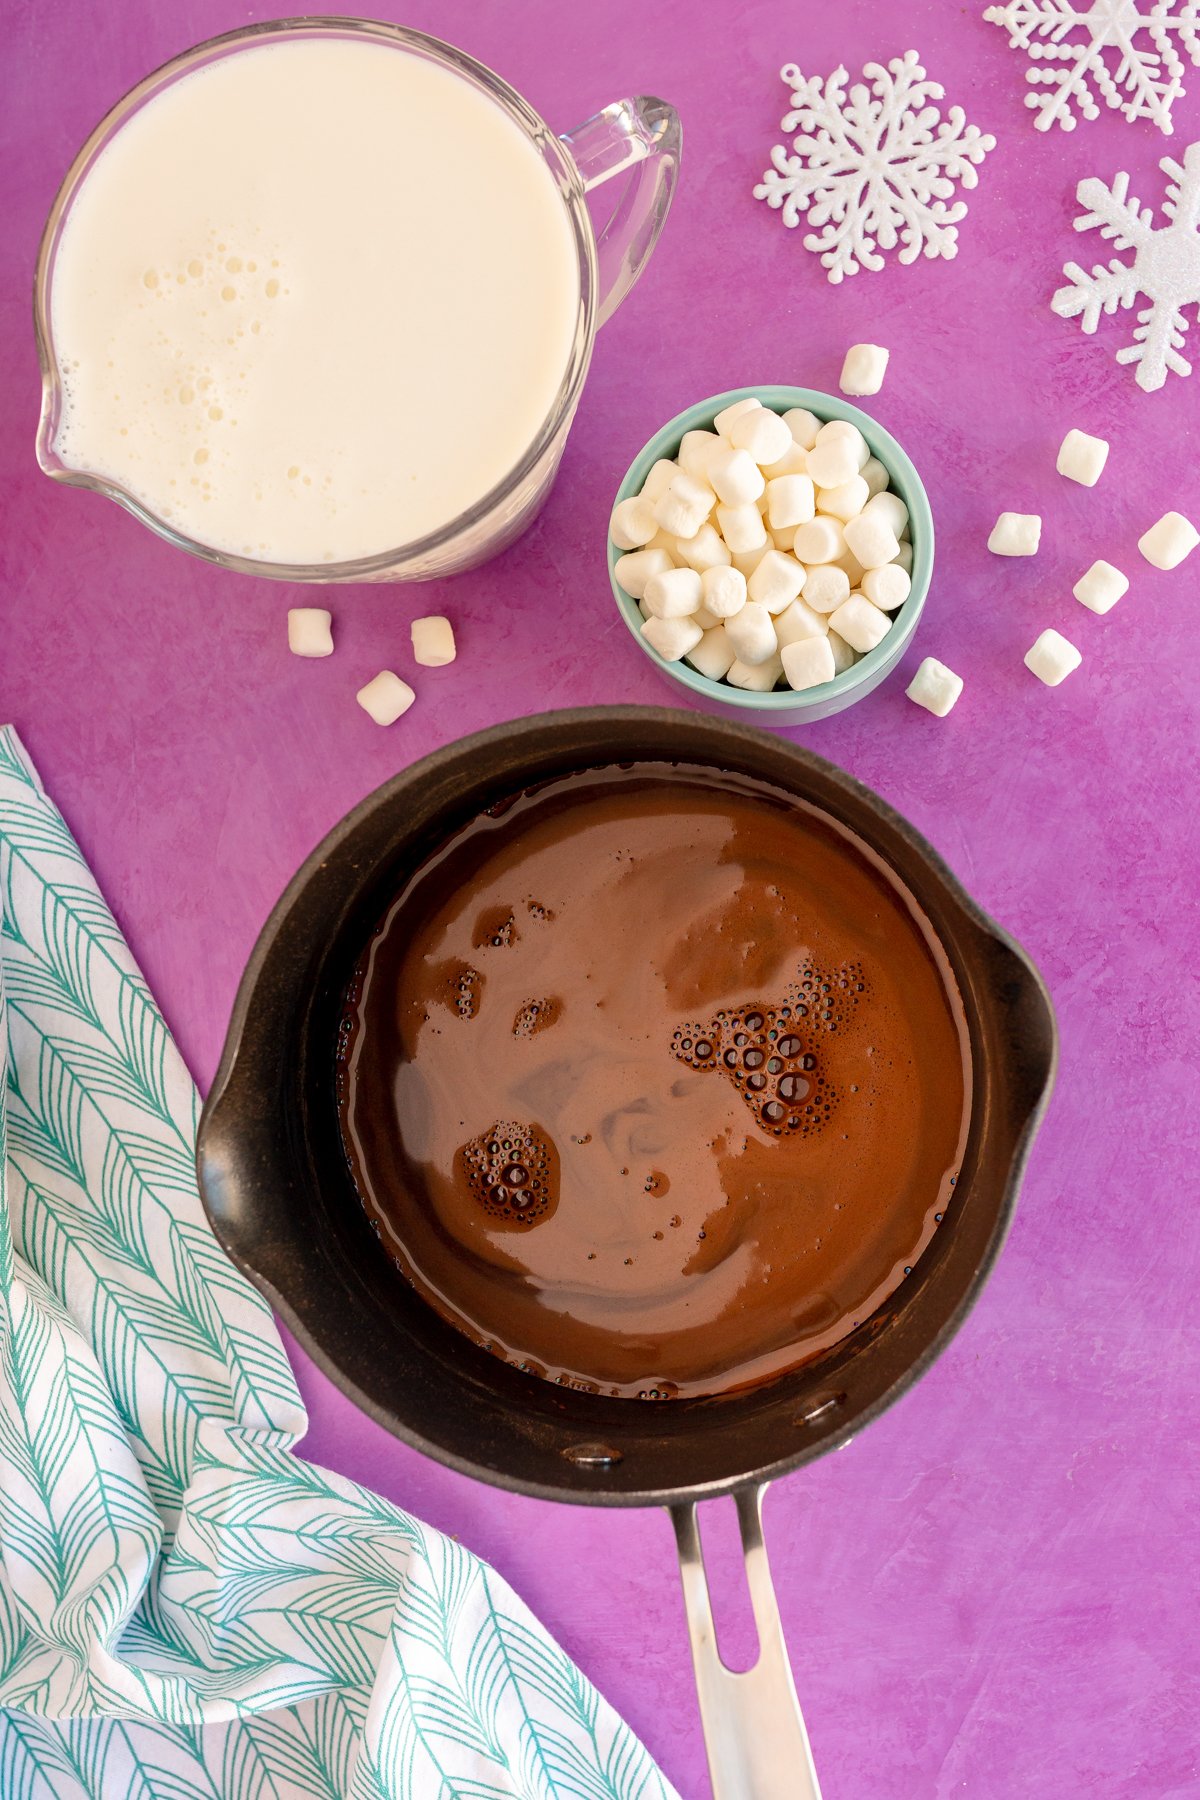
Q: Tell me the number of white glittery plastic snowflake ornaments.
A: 3